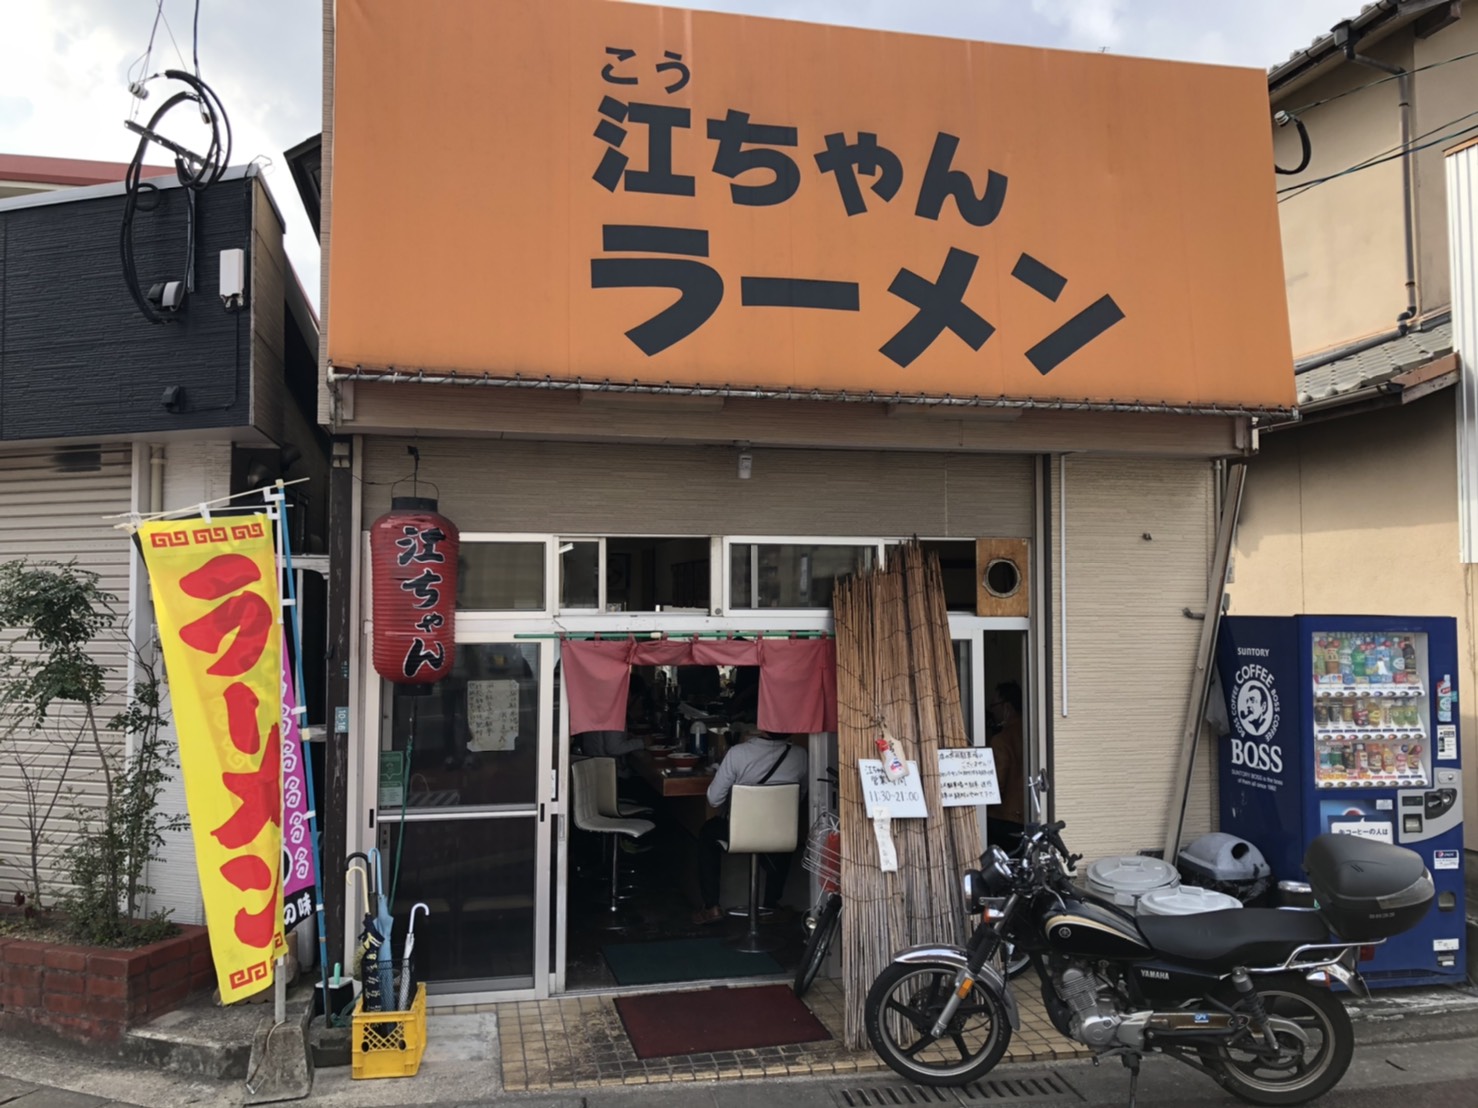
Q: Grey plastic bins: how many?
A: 3